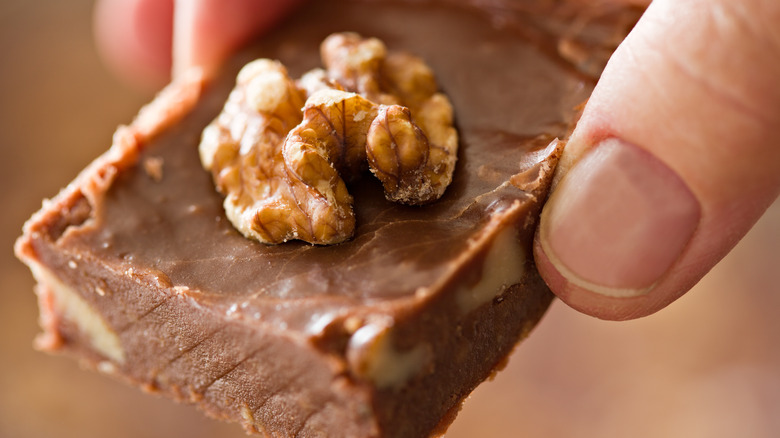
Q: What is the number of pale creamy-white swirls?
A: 3